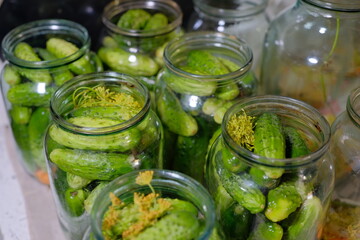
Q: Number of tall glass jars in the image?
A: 9